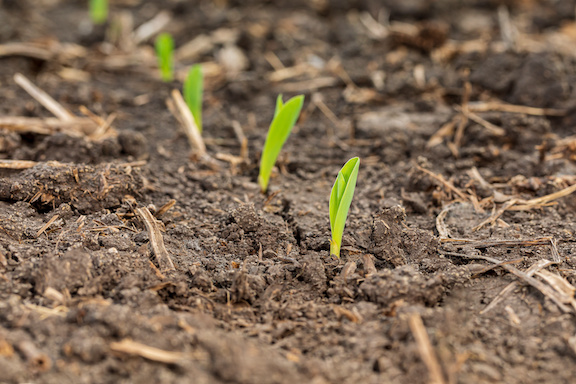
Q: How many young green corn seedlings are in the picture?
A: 5